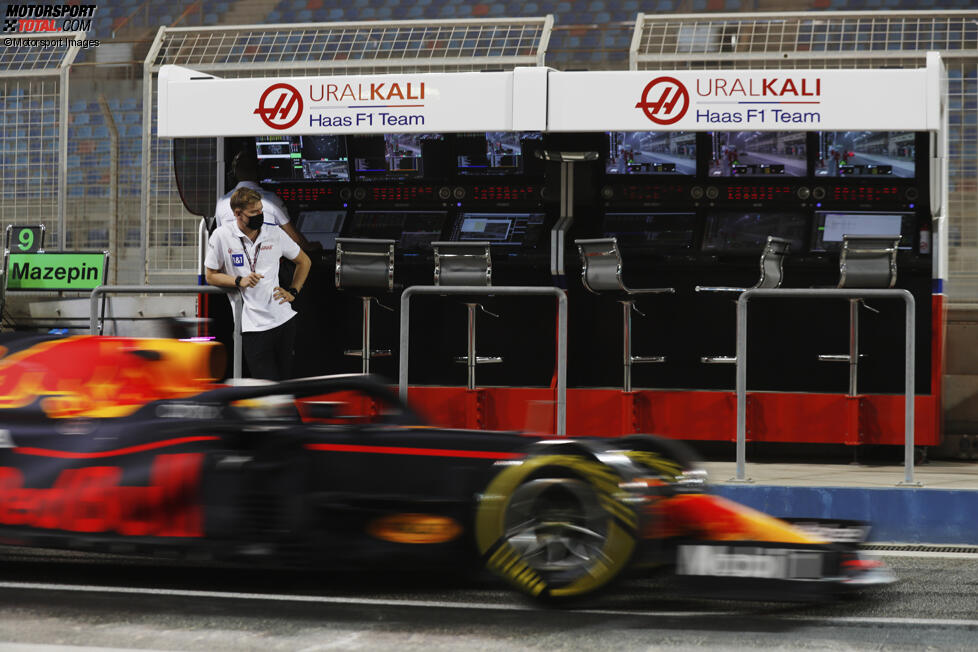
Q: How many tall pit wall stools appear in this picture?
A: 5